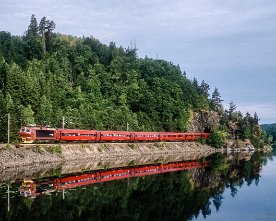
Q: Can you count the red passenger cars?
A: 5